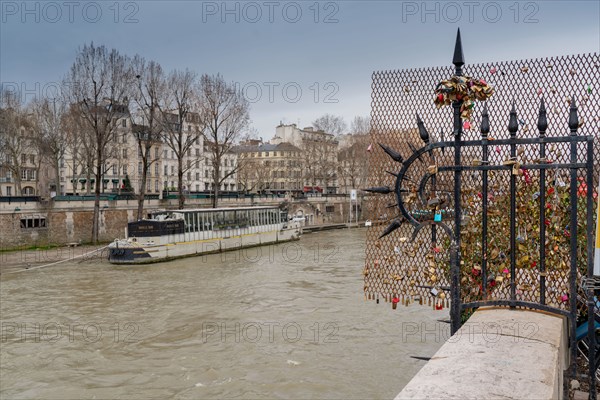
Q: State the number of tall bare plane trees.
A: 4